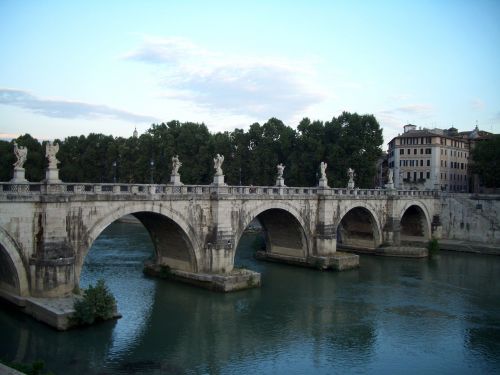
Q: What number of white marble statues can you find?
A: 8